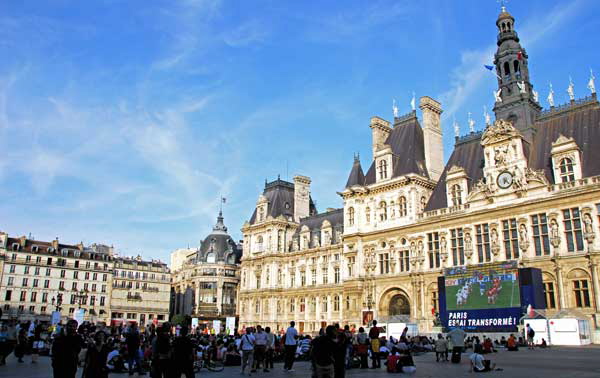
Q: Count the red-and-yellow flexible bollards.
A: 0